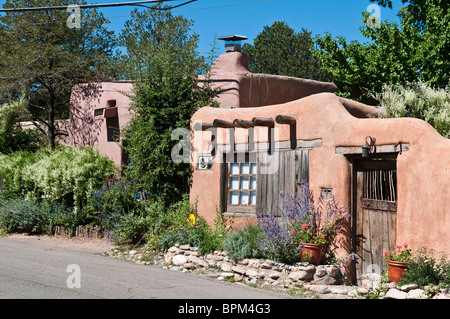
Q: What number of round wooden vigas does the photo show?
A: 5